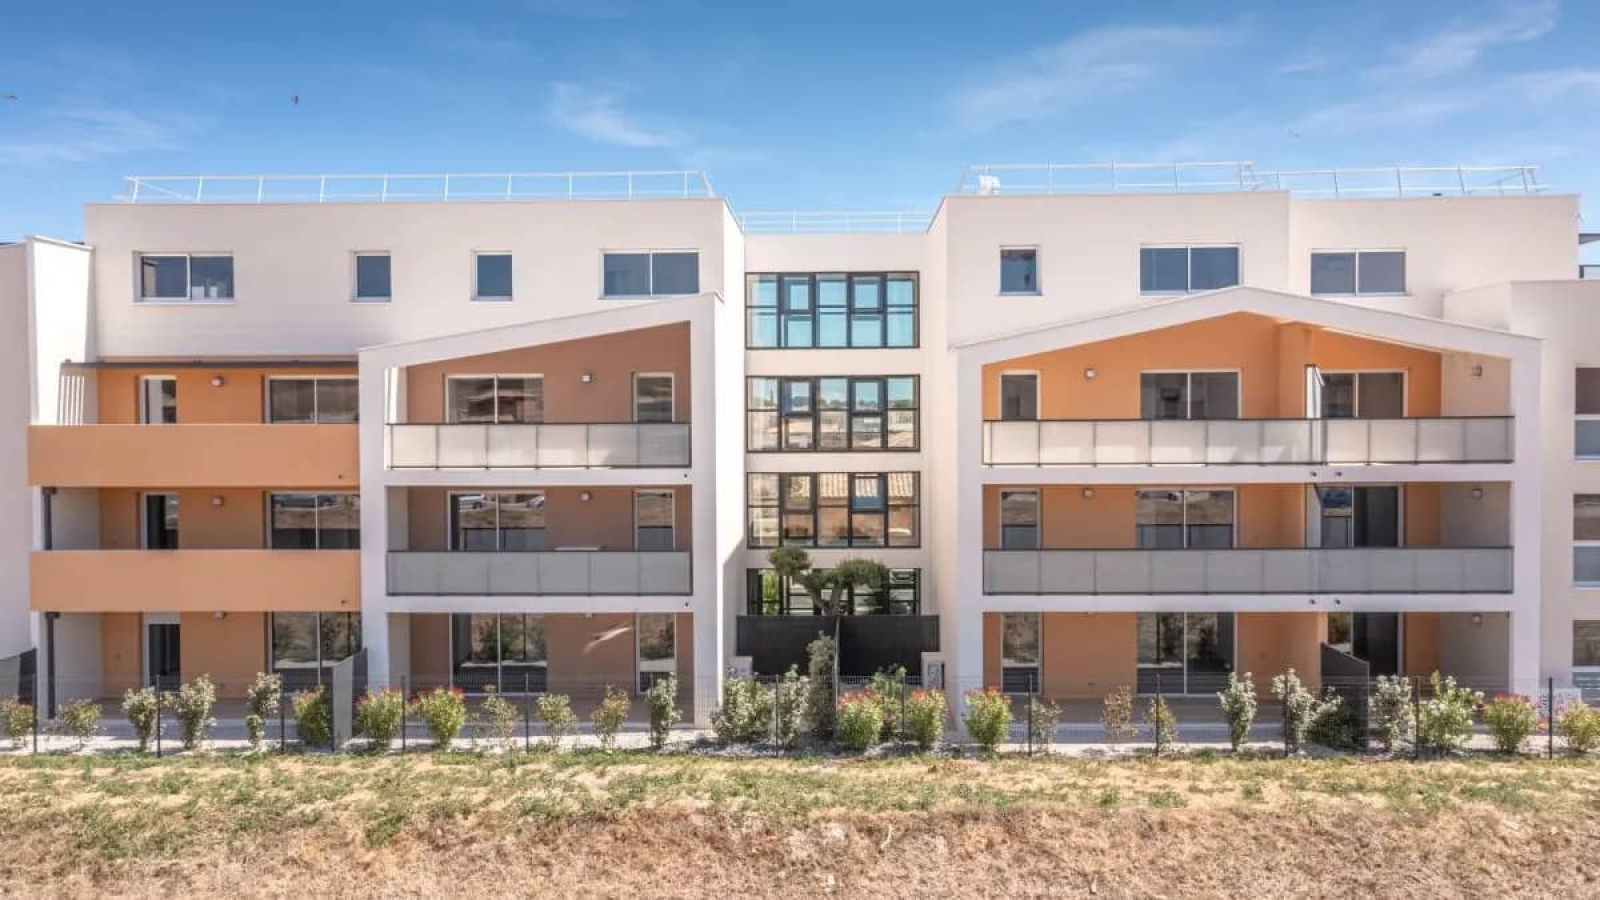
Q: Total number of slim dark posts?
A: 13